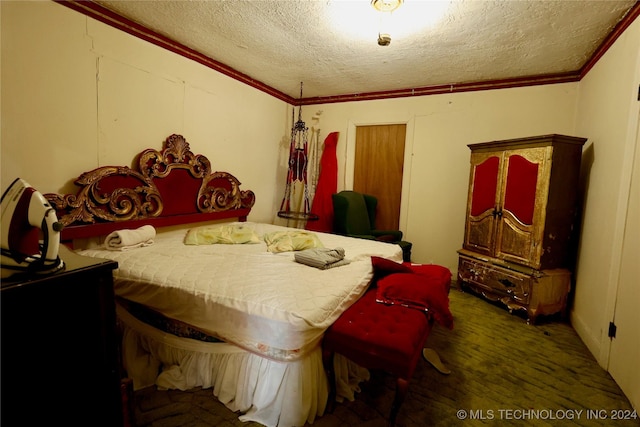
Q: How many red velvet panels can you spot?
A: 2